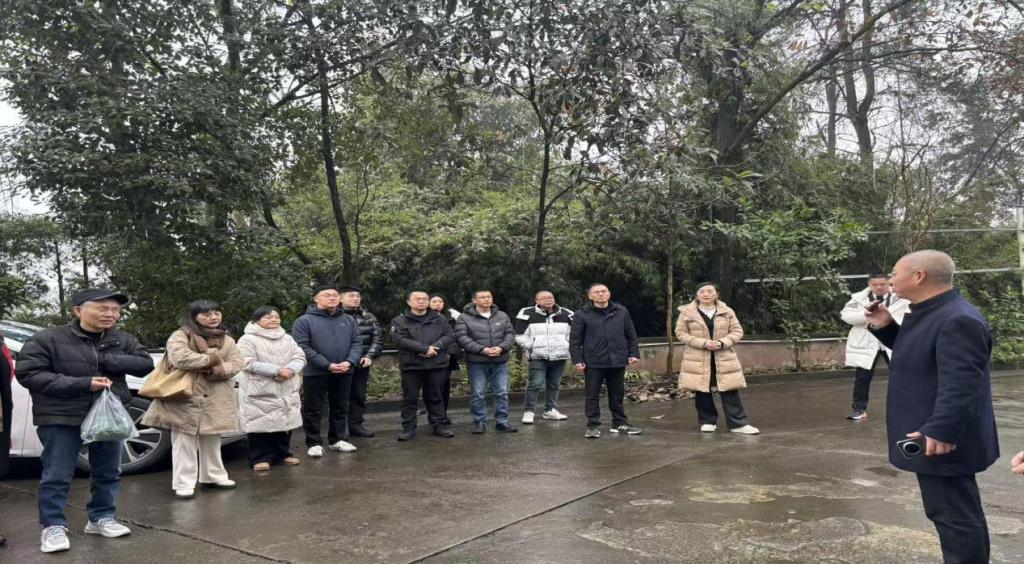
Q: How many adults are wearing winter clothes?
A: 13